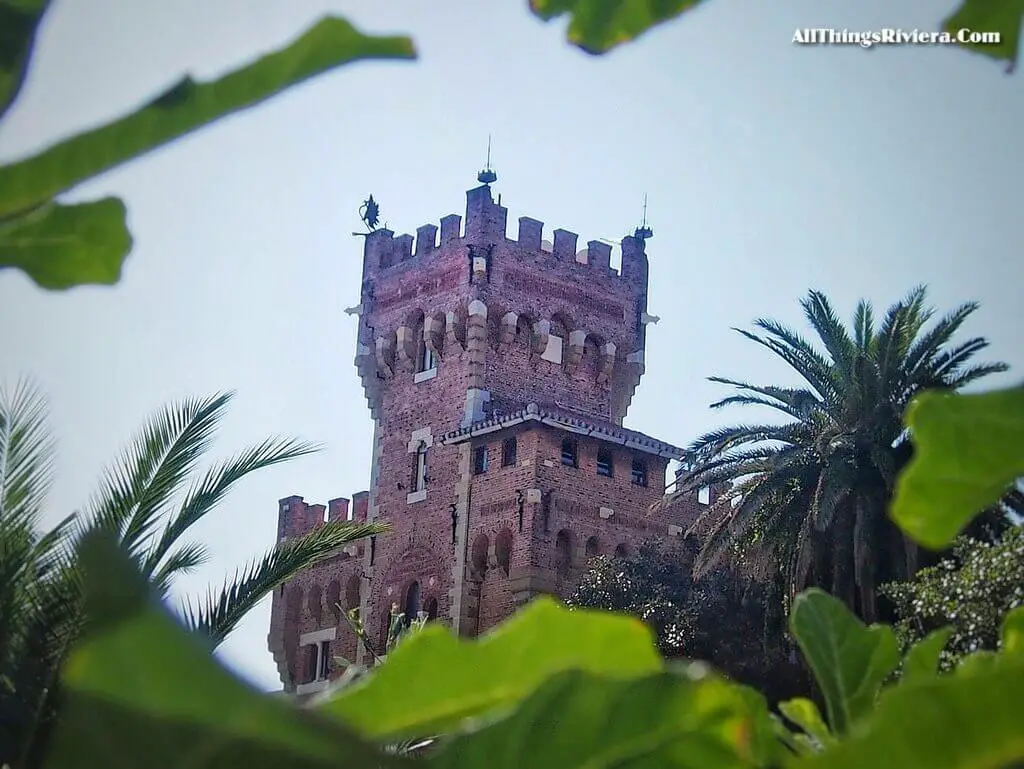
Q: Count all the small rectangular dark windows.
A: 5